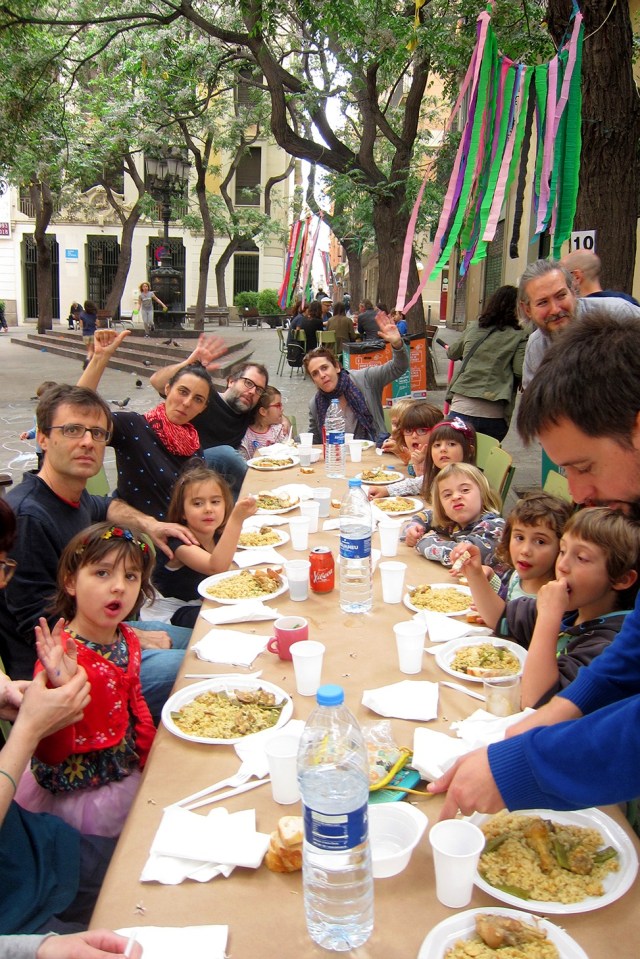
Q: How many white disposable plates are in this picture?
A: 12